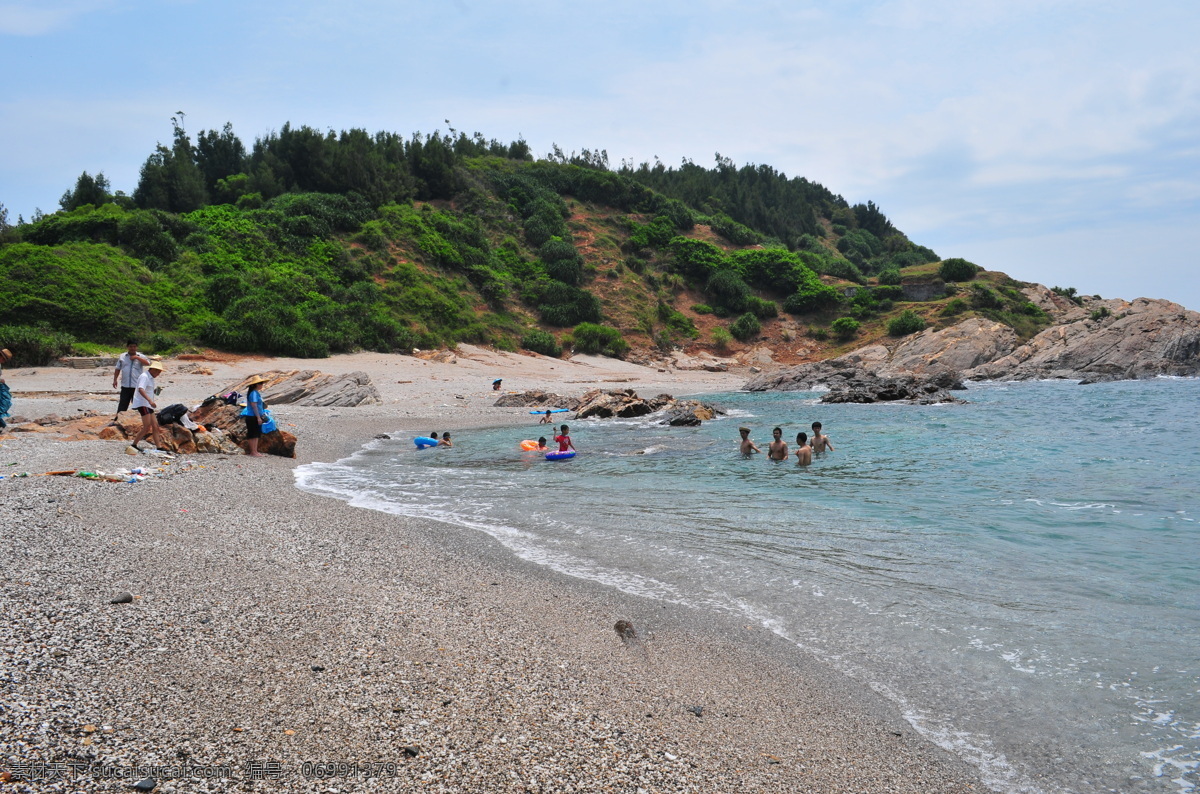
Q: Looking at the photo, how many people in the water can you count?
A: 9